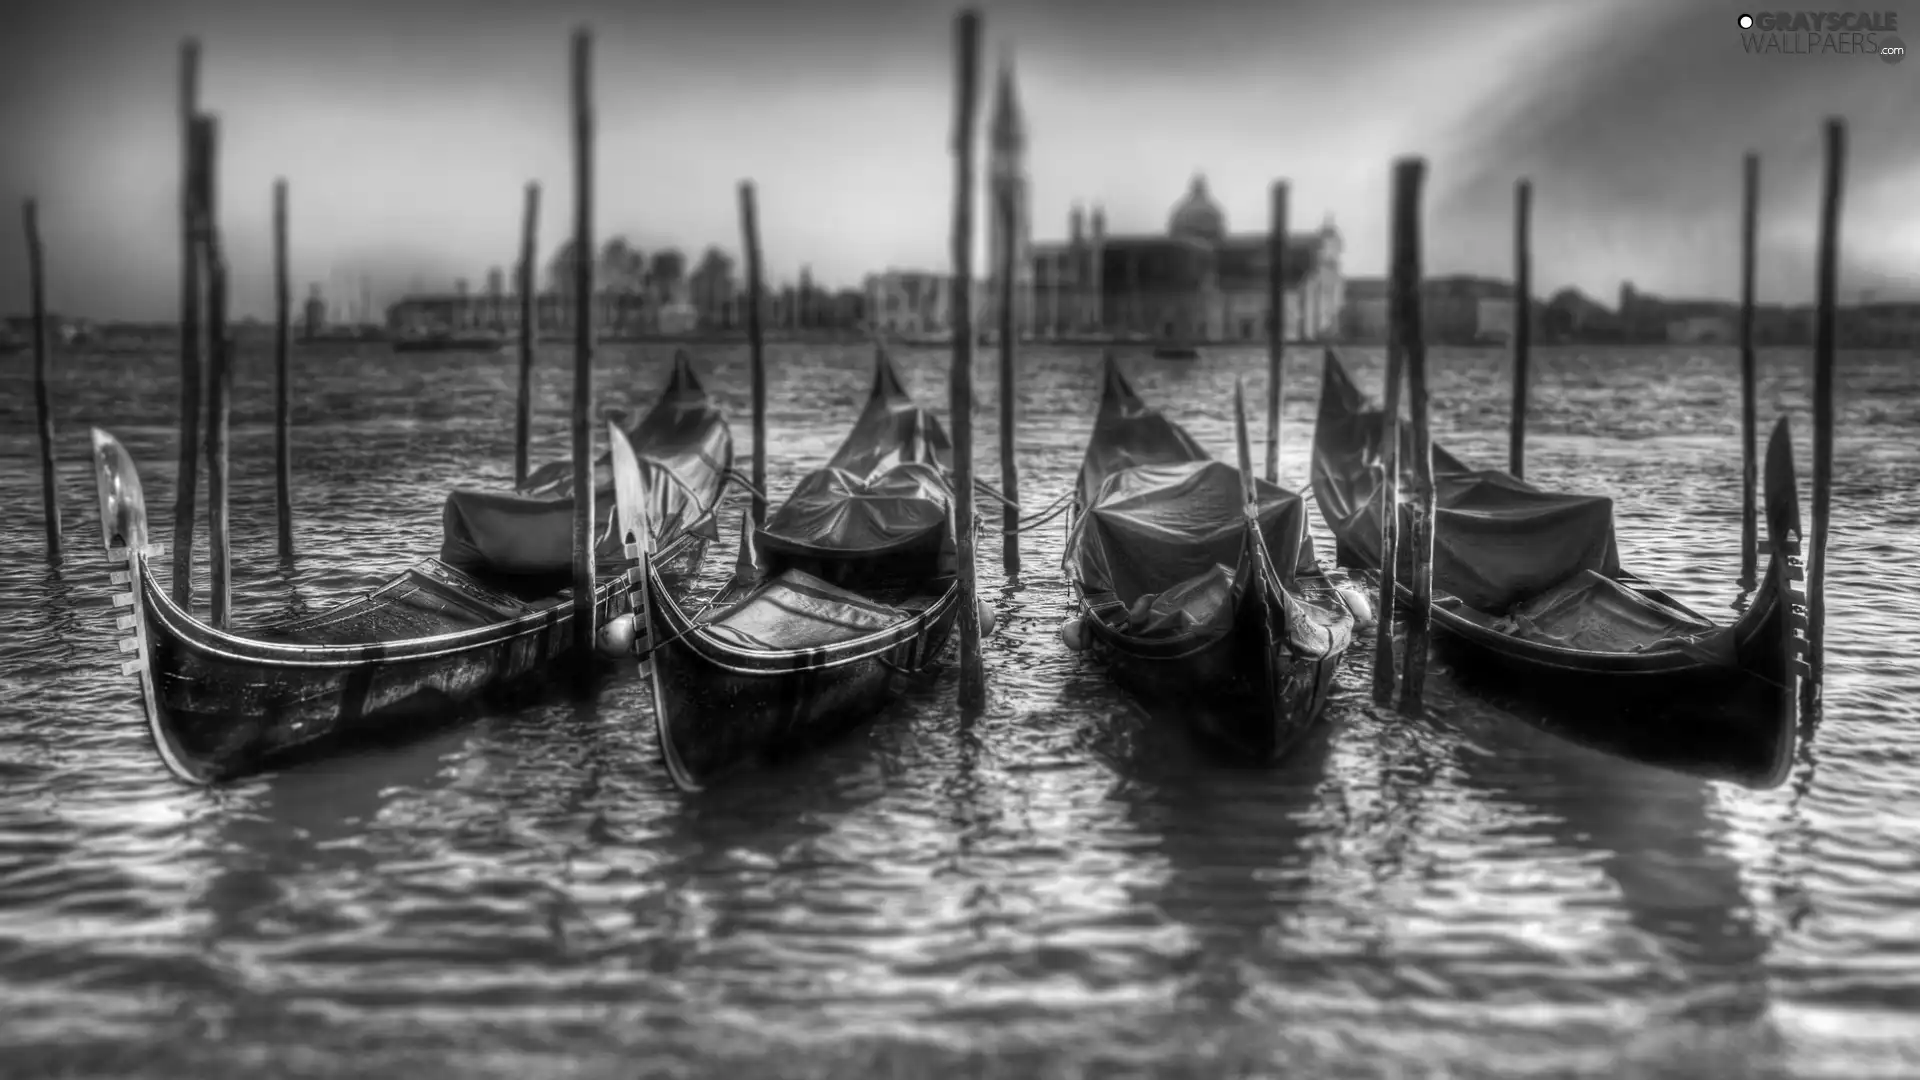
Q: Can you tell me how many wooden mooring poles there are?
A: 15